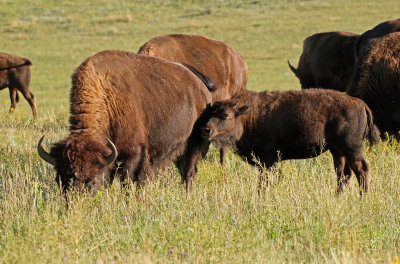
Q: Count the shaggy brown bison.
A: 7